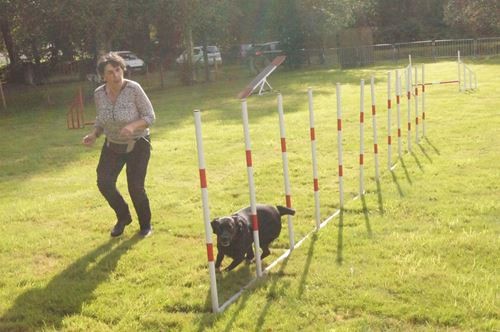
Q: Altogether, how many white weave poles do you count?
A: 12